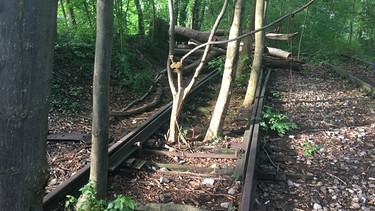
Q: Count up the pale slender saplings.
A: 3